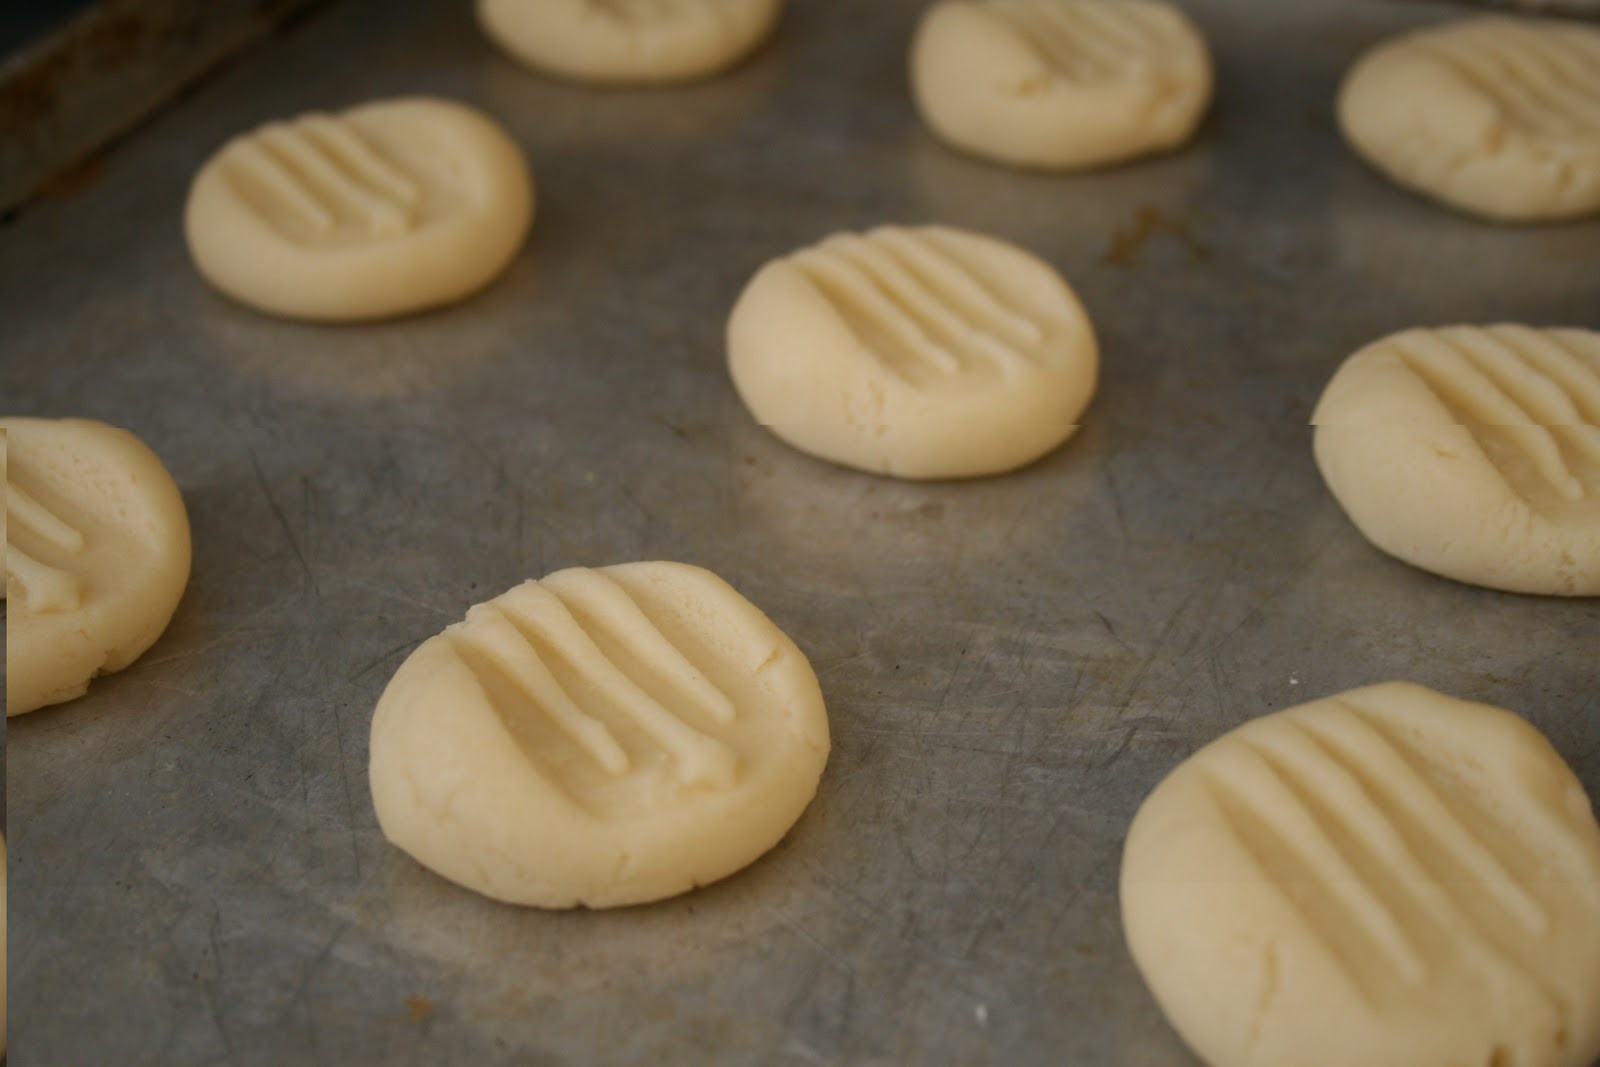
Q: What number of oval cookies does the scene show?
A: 9